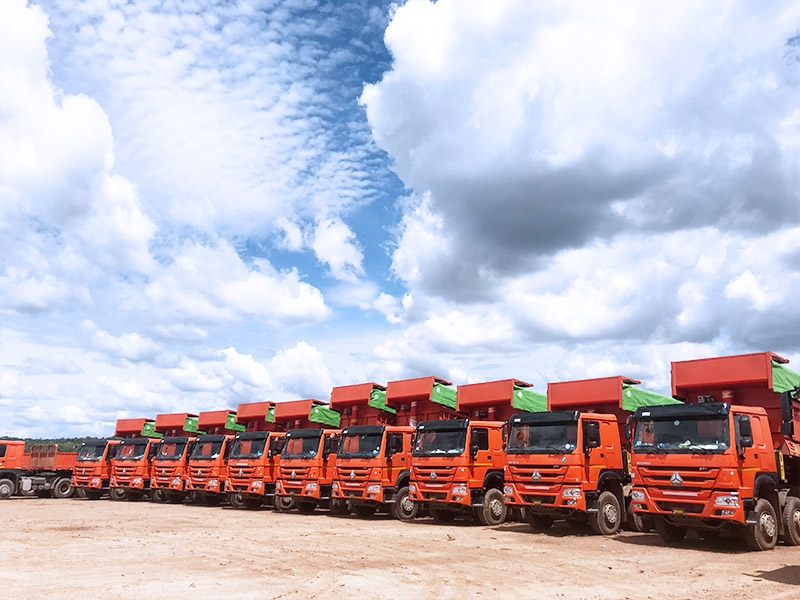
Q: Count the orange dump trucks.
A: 10